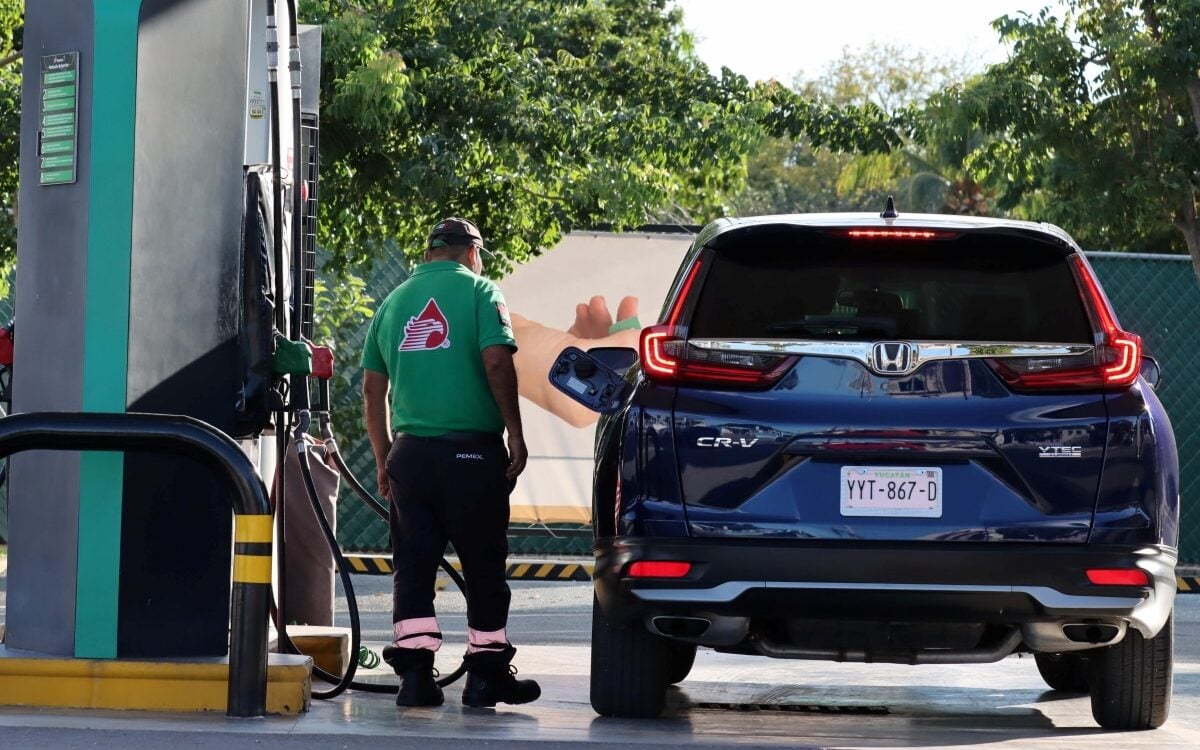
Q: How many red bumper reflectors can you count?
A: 2